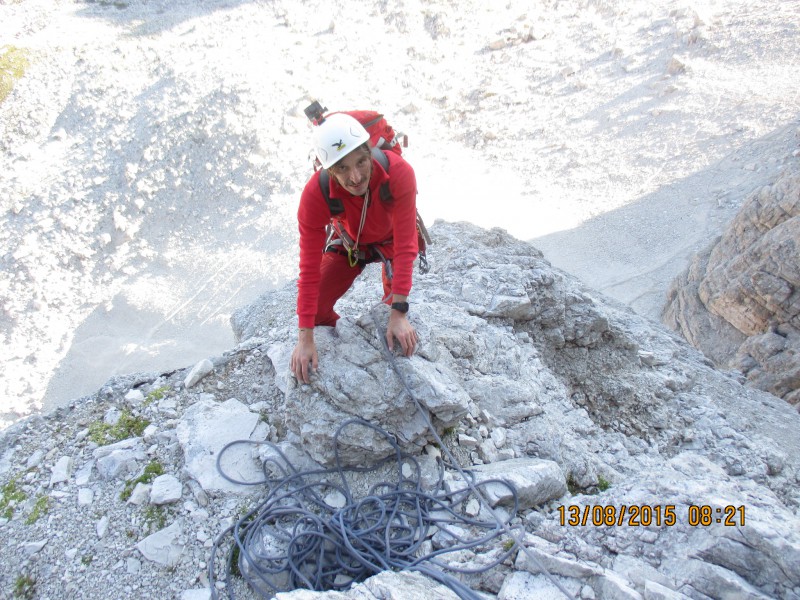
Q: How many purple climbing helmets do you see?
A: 0